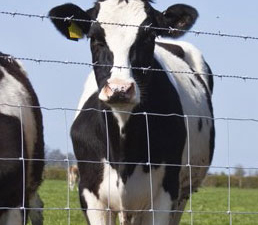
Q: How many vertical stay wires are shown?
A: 6